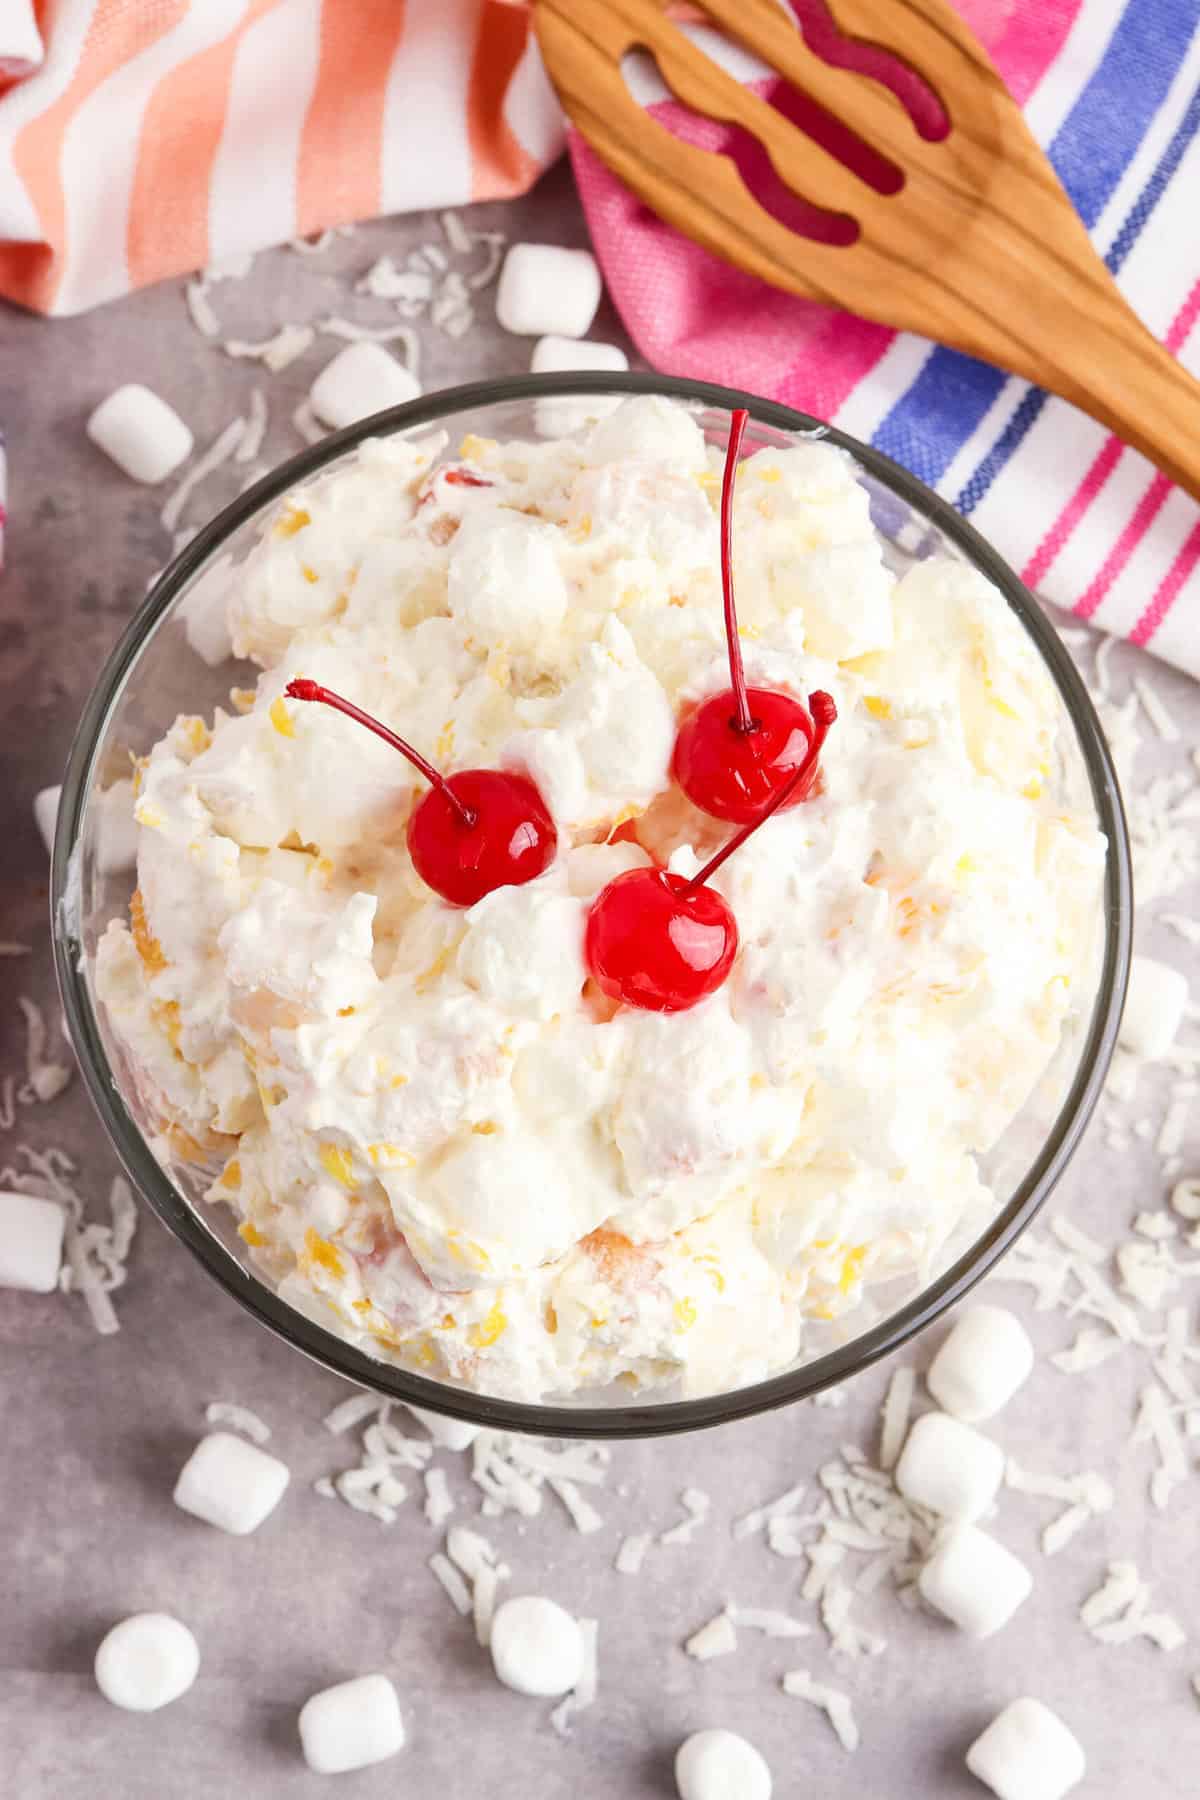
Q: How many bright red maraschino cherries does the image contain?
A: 3